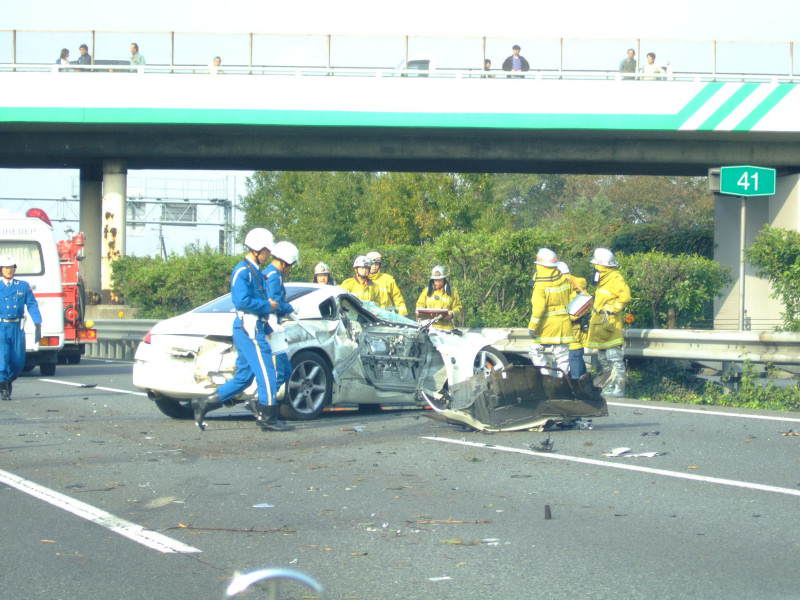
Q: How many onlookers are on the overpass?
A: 8